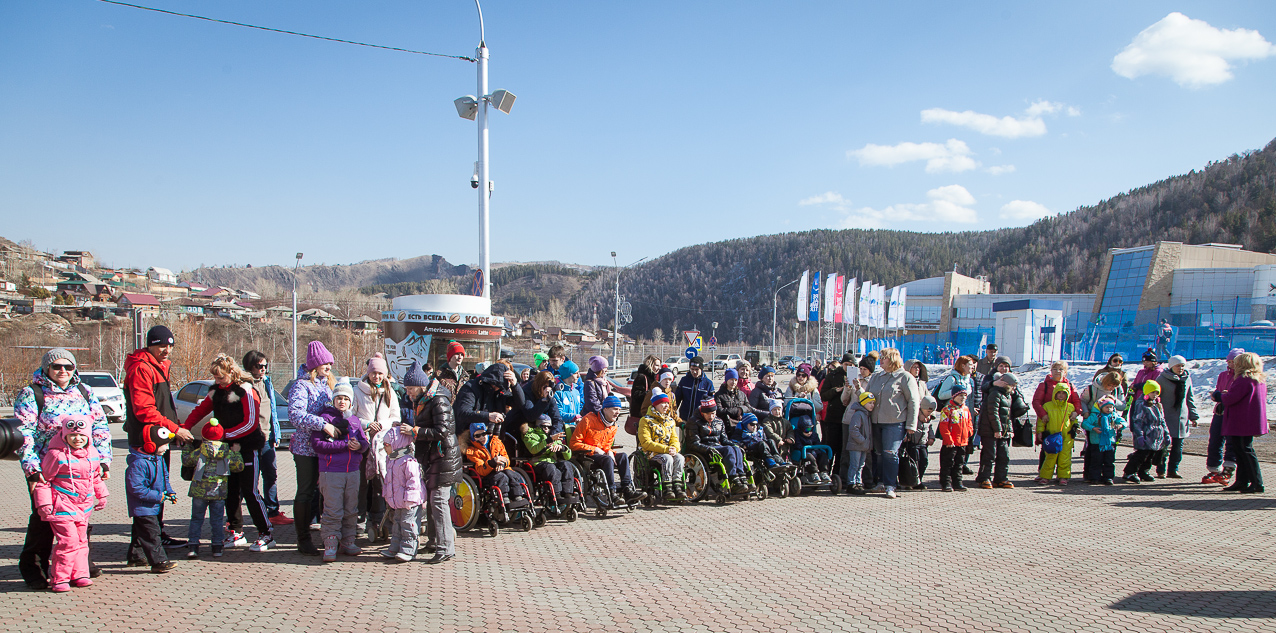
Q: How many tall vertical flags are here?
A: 10